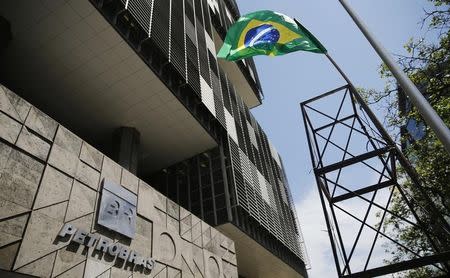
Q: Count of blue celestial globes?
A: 1